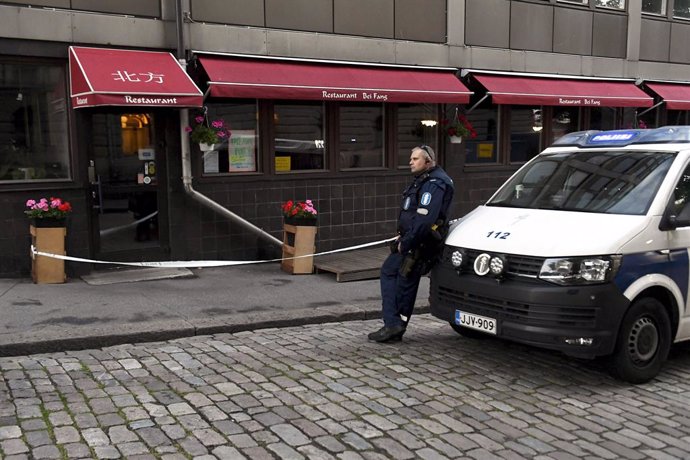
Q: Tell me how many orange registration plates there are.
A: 0